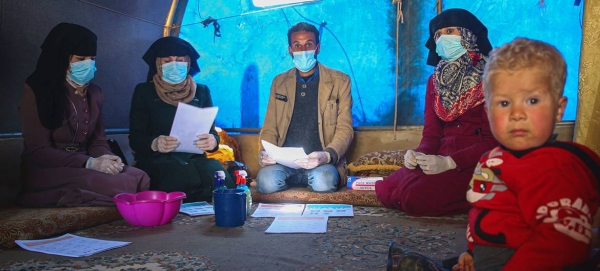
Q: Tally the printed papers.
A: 7